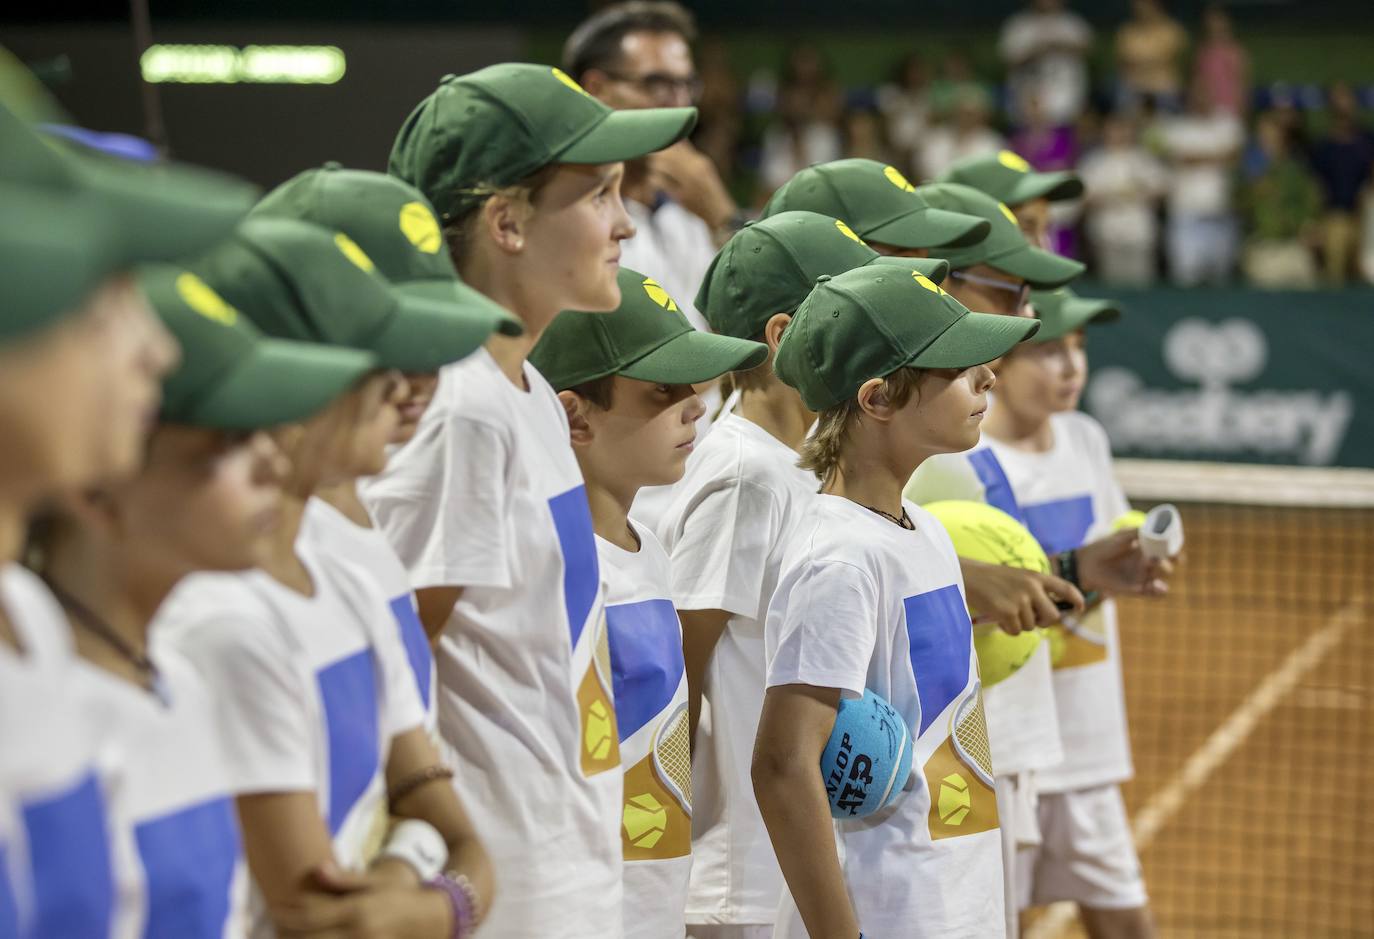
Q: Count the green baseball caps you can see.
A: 12